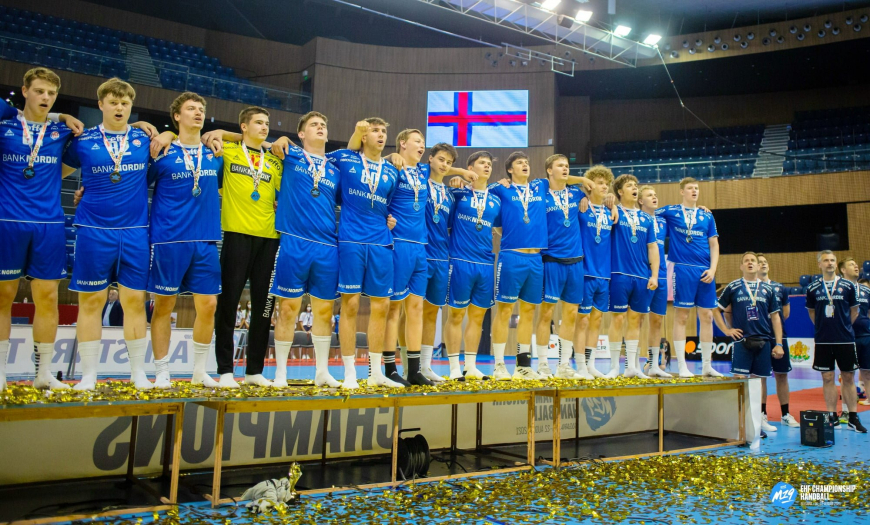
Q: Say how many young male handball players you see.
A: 15